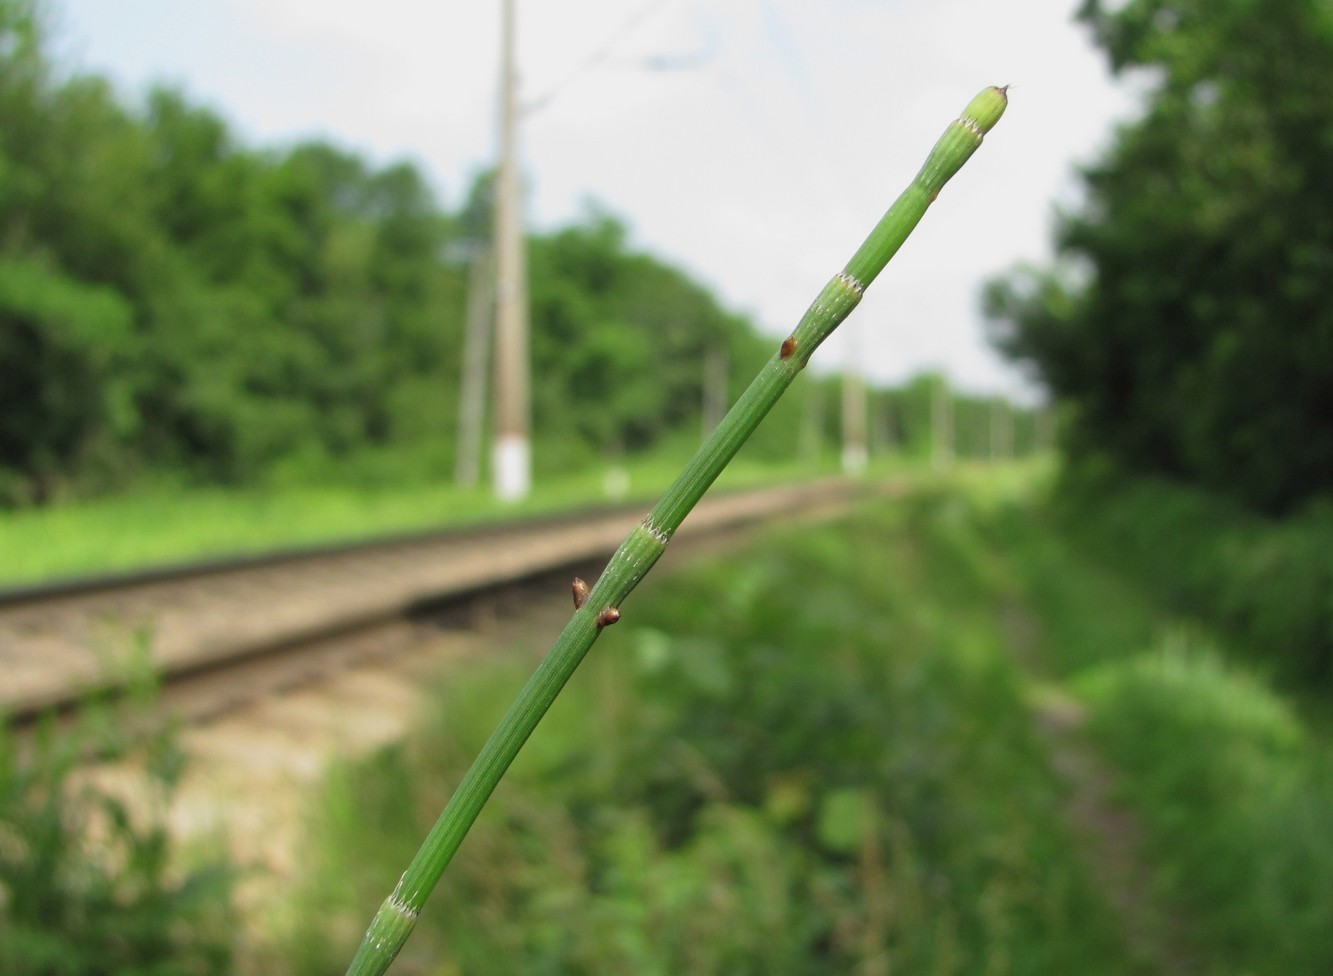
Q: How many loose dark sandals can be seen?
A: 0